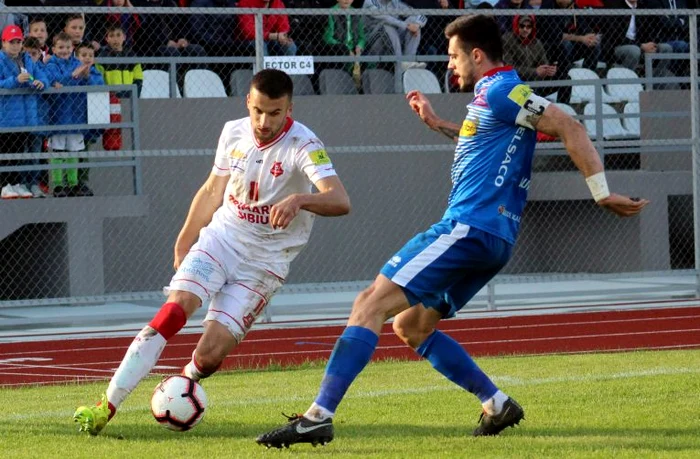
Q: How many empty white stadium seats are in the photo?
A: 8